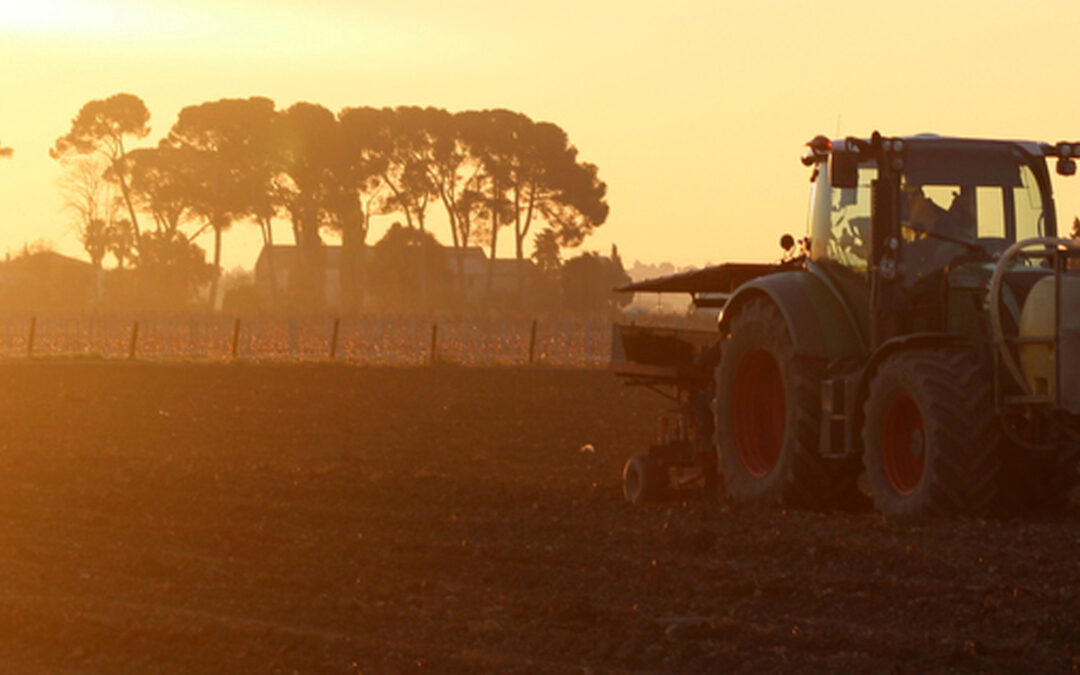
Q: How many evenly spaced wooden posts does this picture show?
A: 6